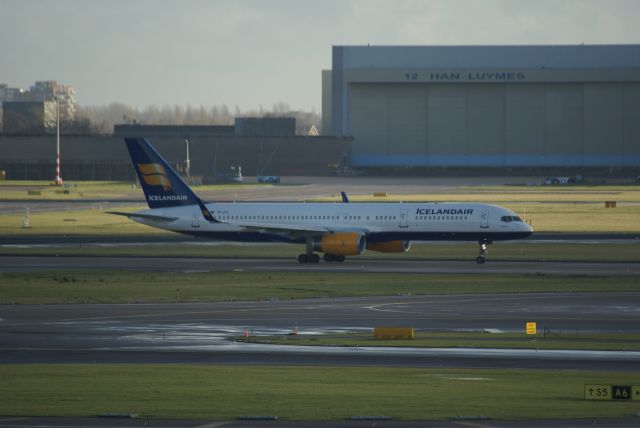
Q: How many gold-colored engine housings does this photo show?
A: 2